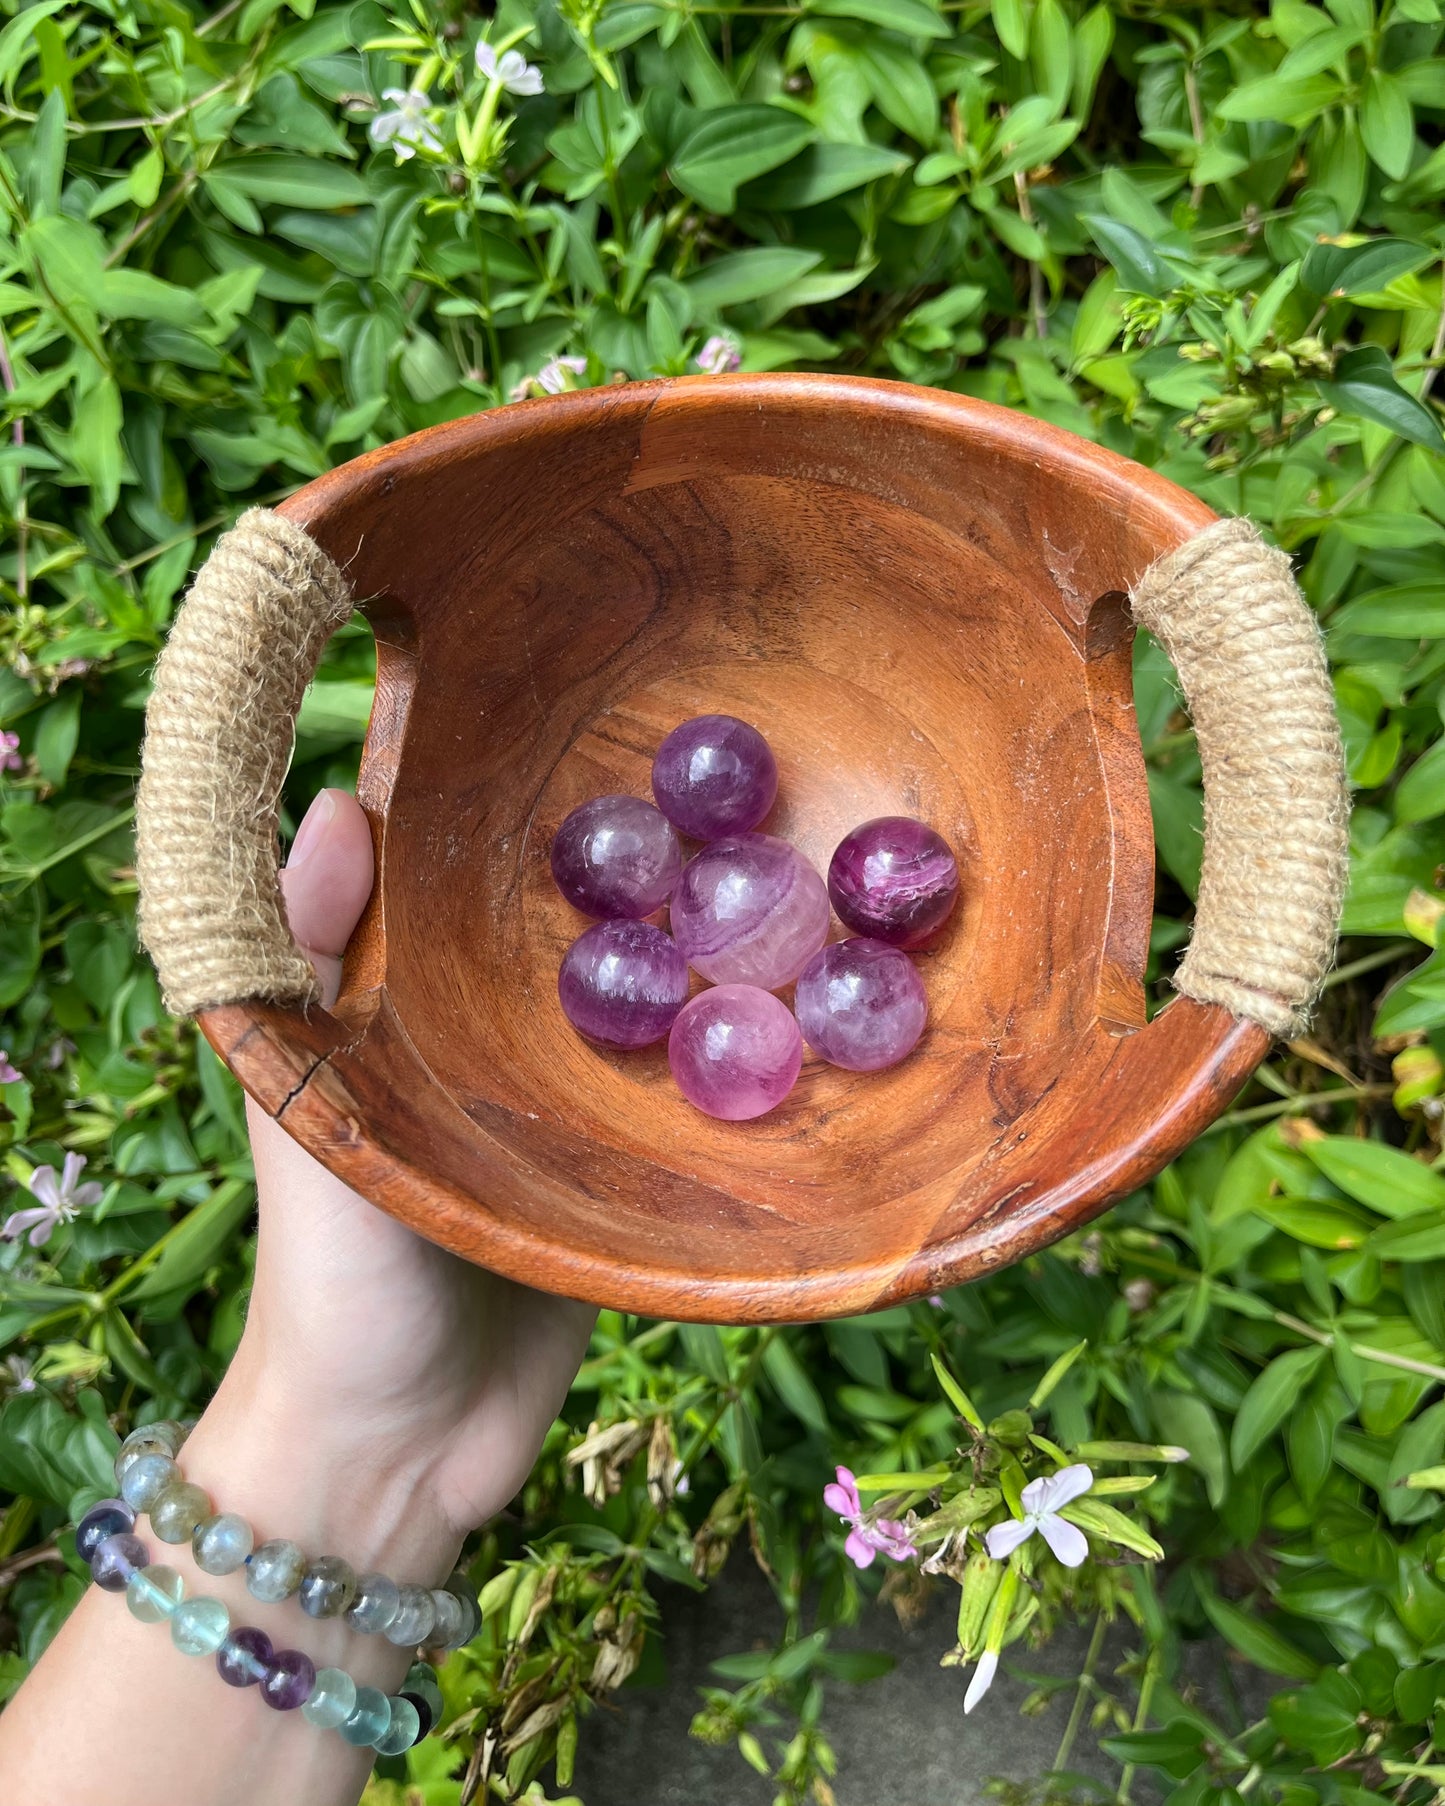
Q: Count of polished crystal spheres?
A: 7